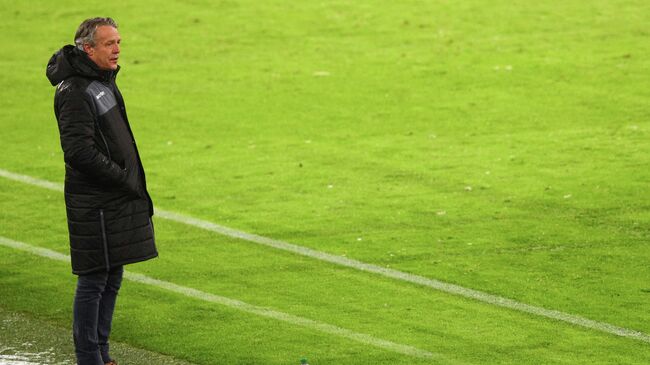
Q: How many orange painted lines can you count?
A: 0